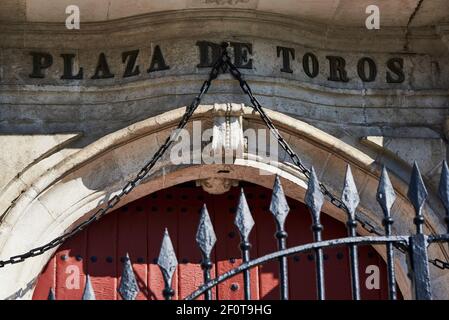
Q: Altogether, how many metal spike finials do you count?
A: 12